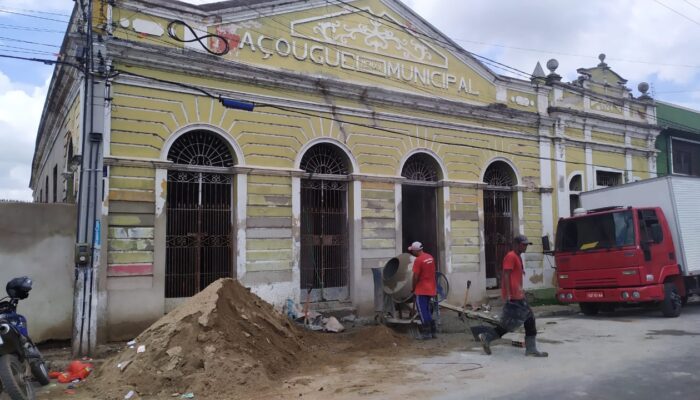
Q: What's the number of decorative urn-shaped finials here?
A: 3